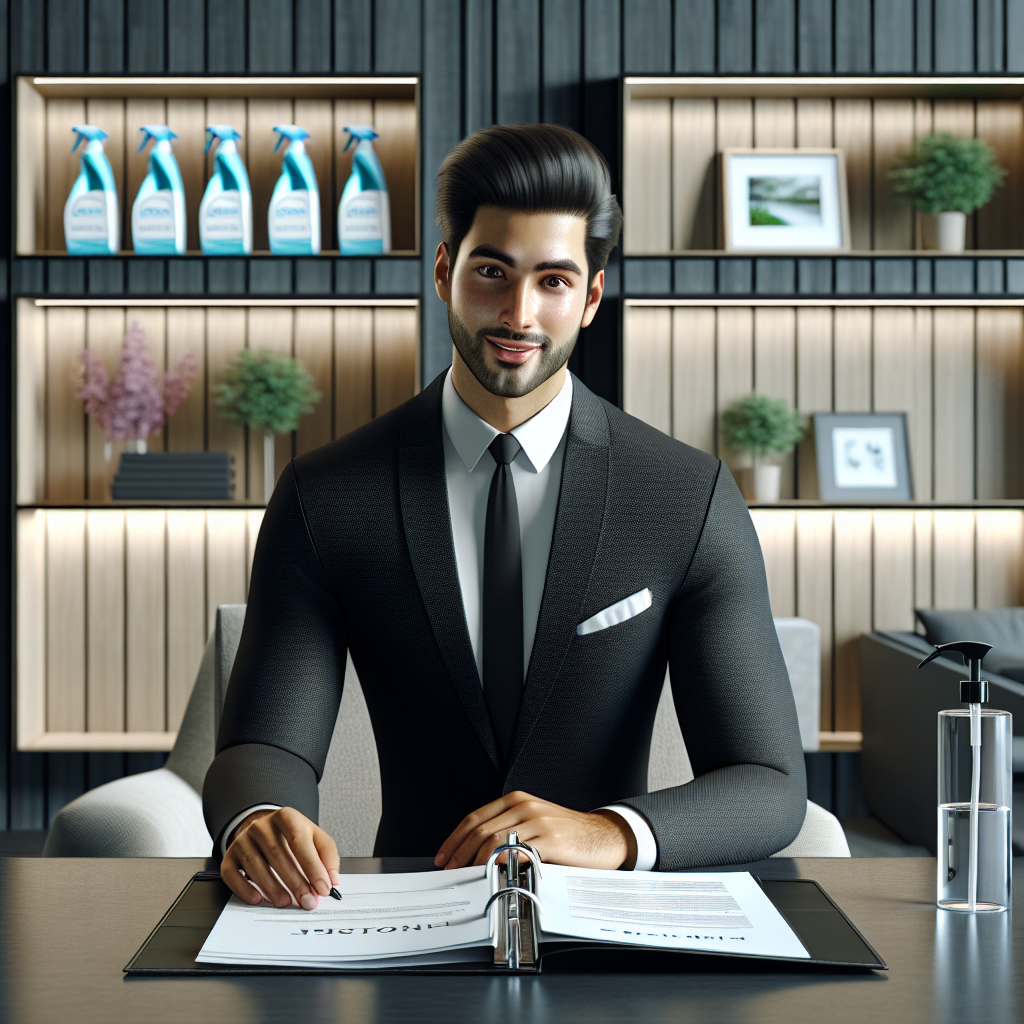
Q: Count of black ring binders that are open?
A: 1